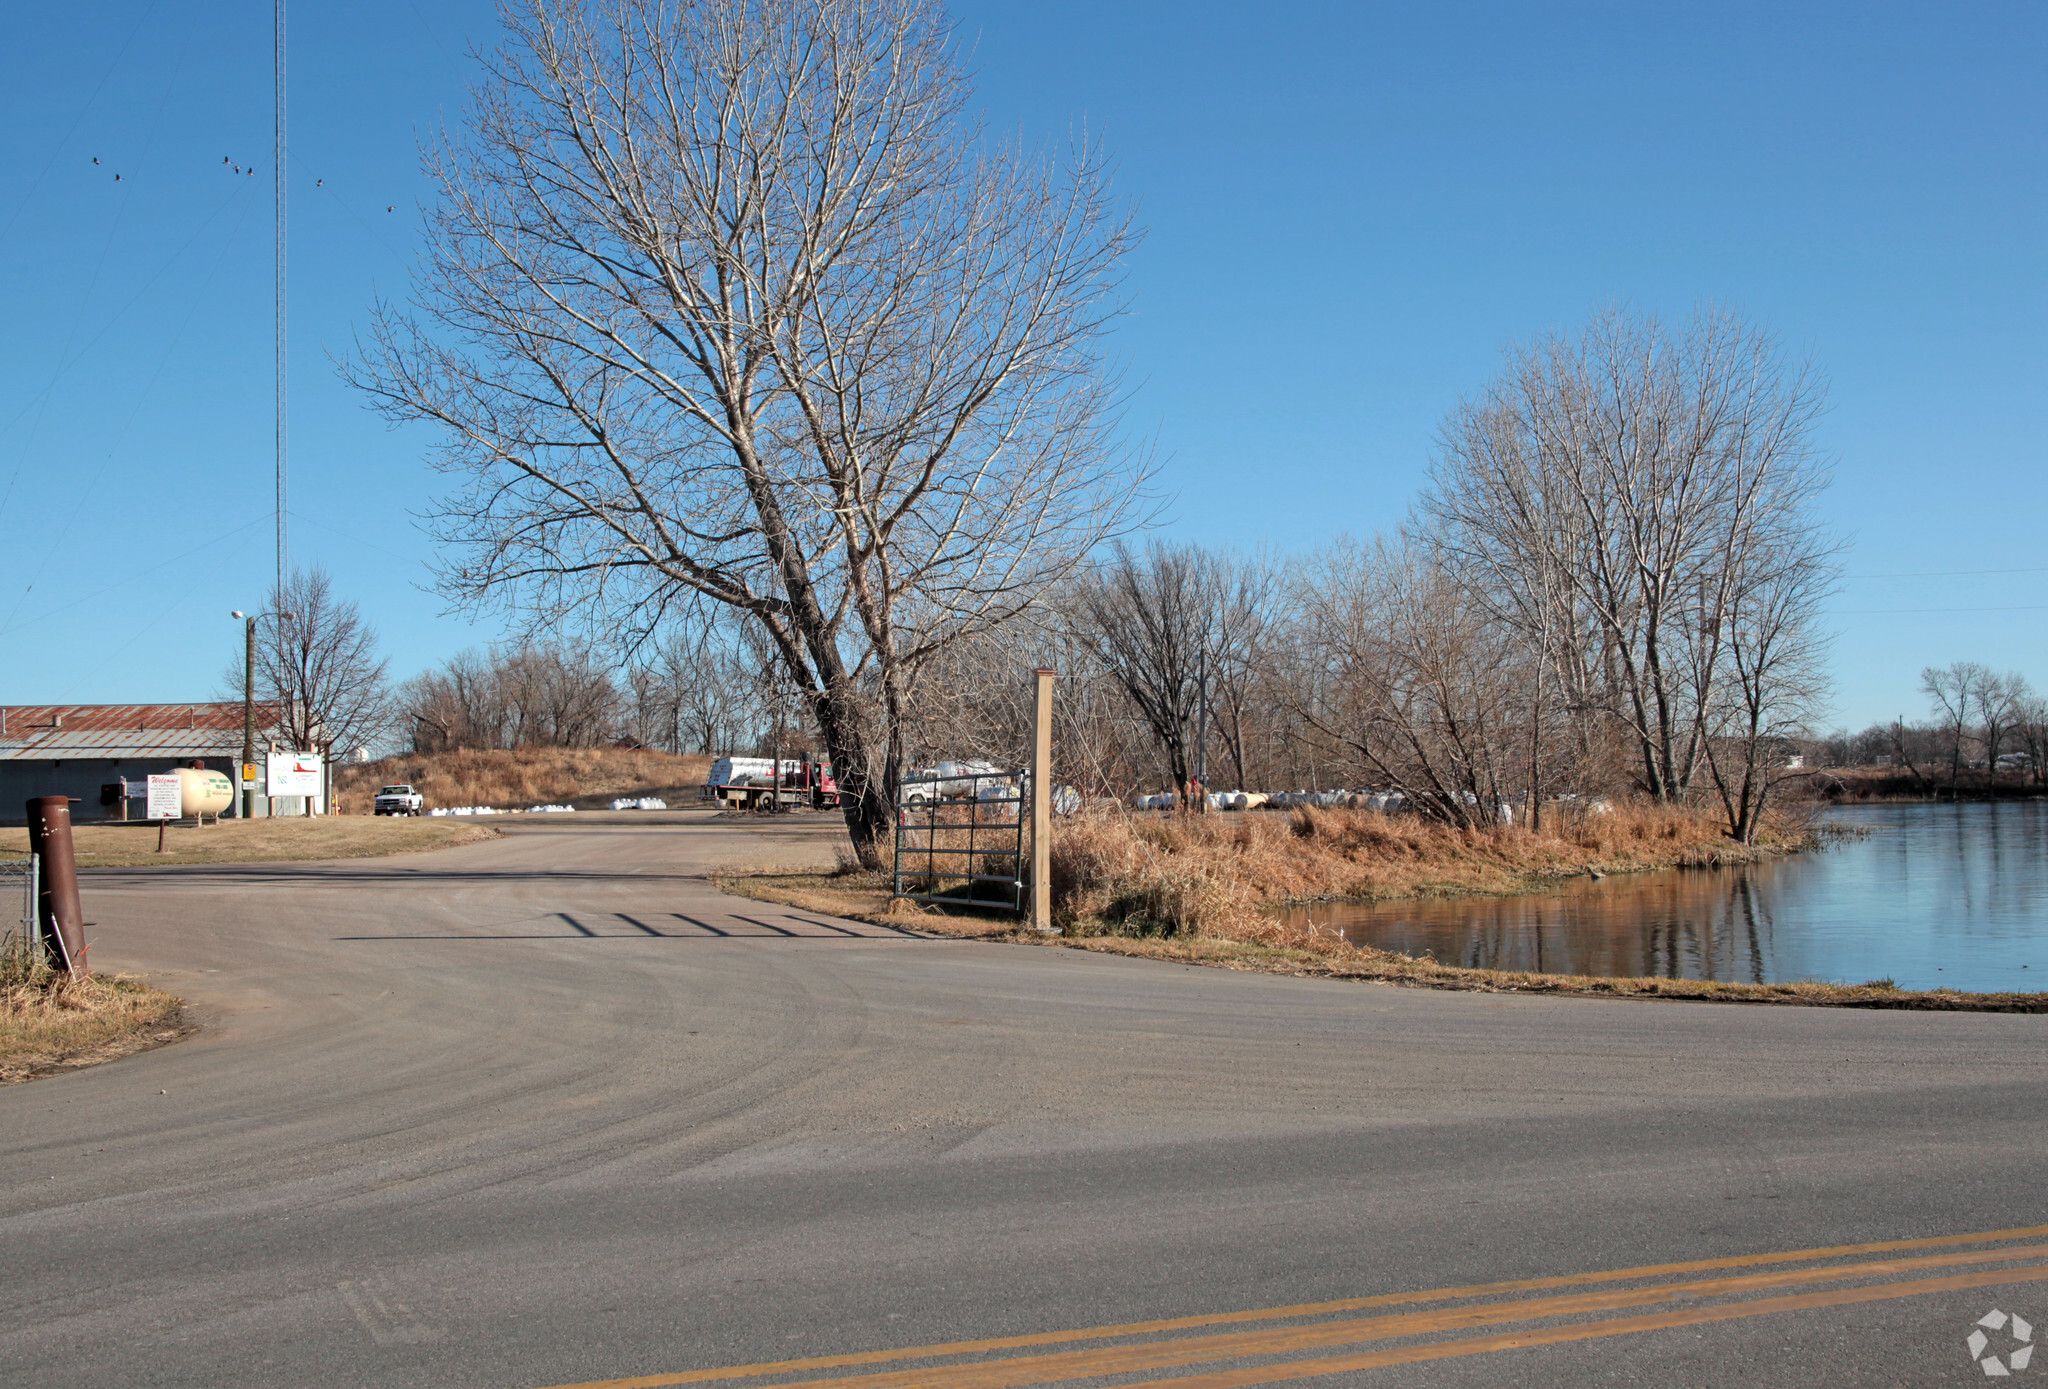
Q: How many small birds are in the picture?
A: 7